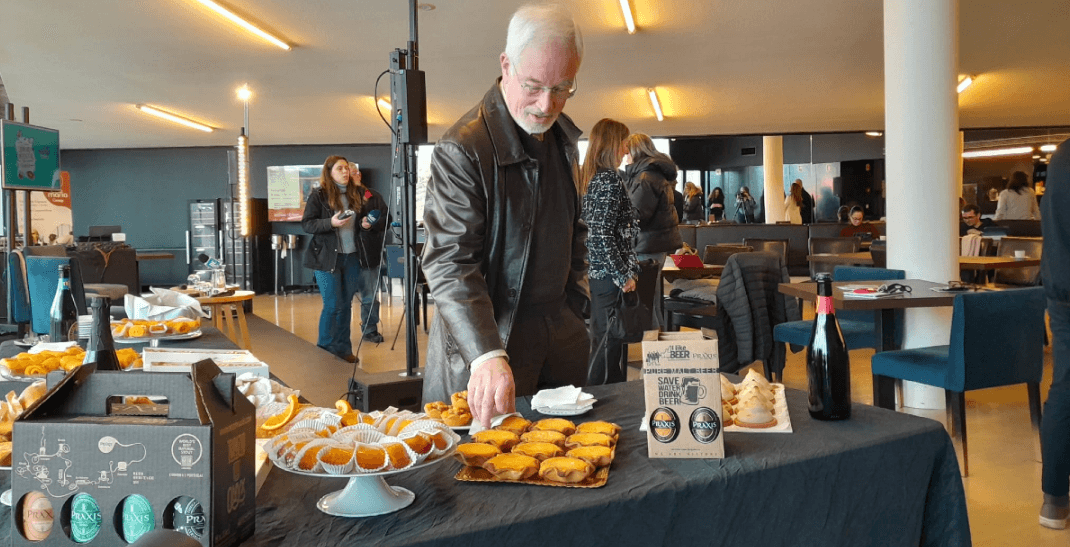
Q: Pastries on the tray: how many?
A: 11